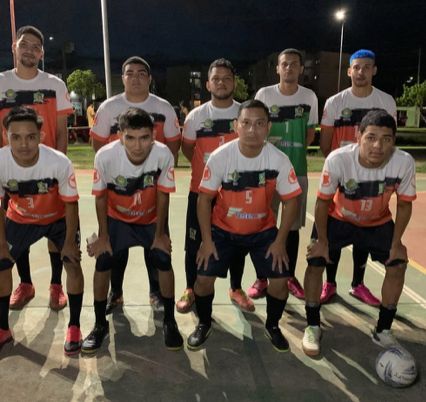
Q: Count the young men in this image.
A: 9